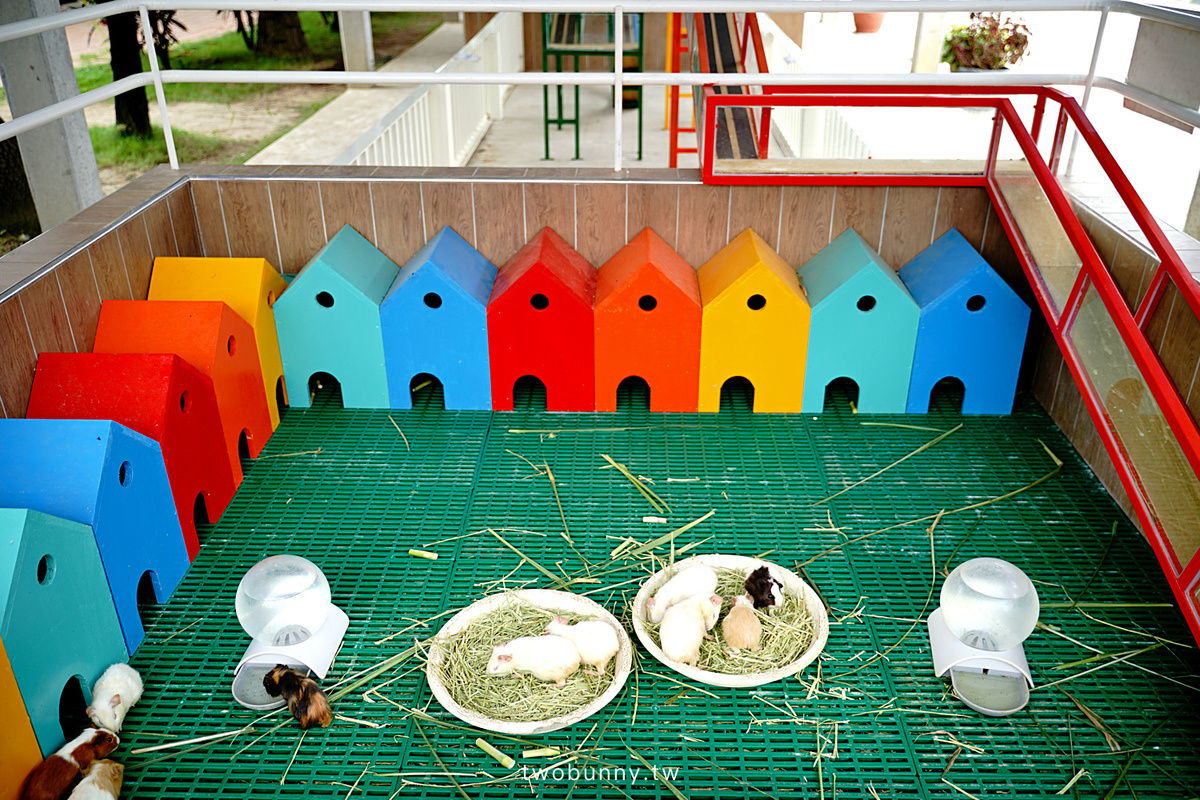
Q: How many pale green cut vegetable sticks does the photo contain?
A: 3